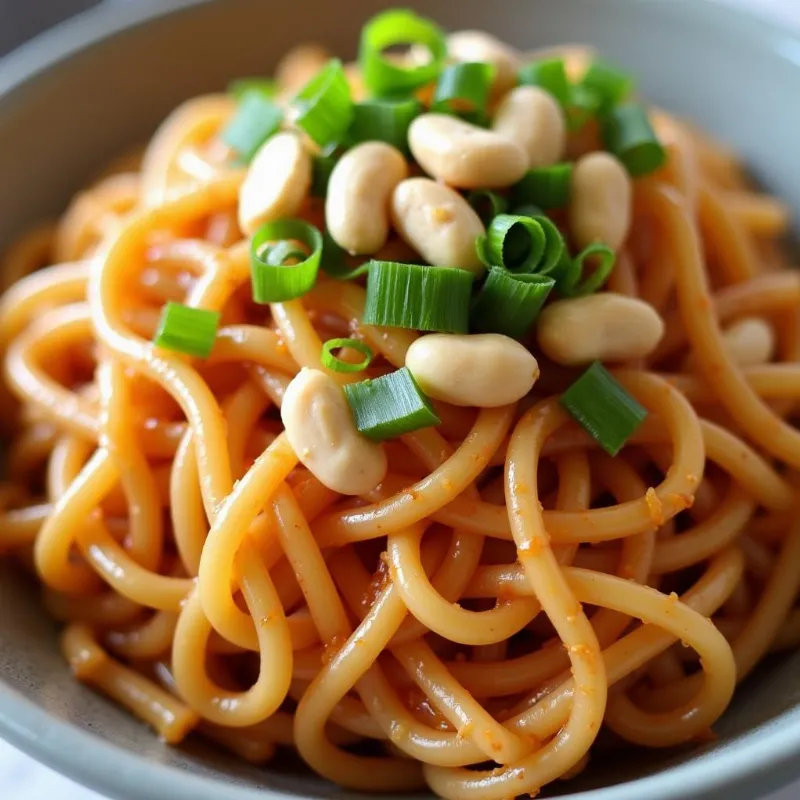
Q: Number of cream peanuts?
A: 11